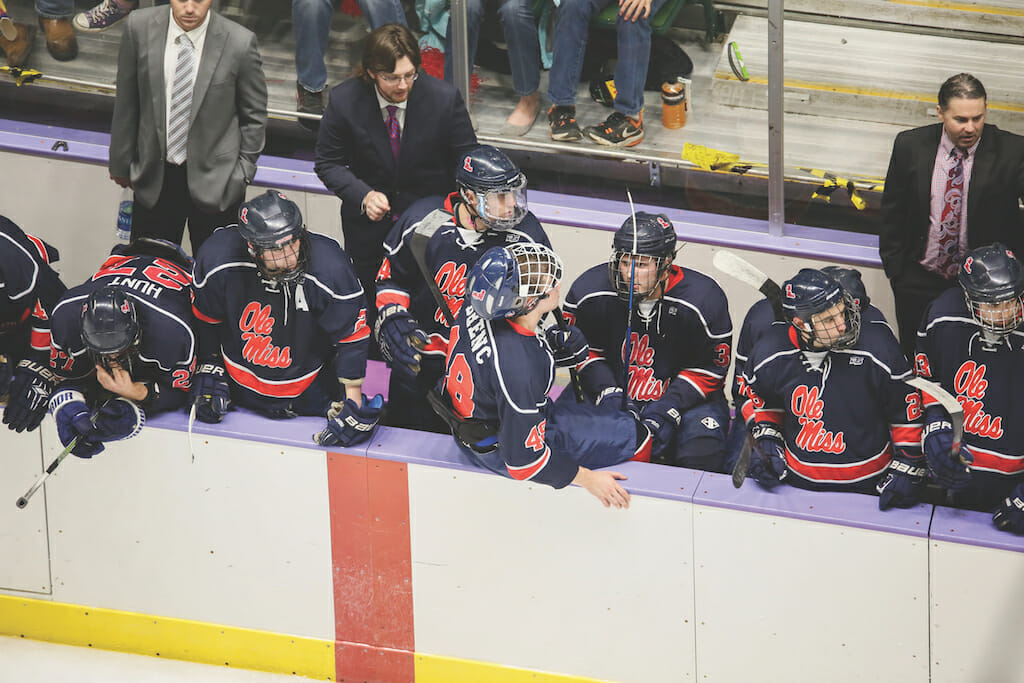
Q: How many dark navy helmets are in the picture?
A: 8